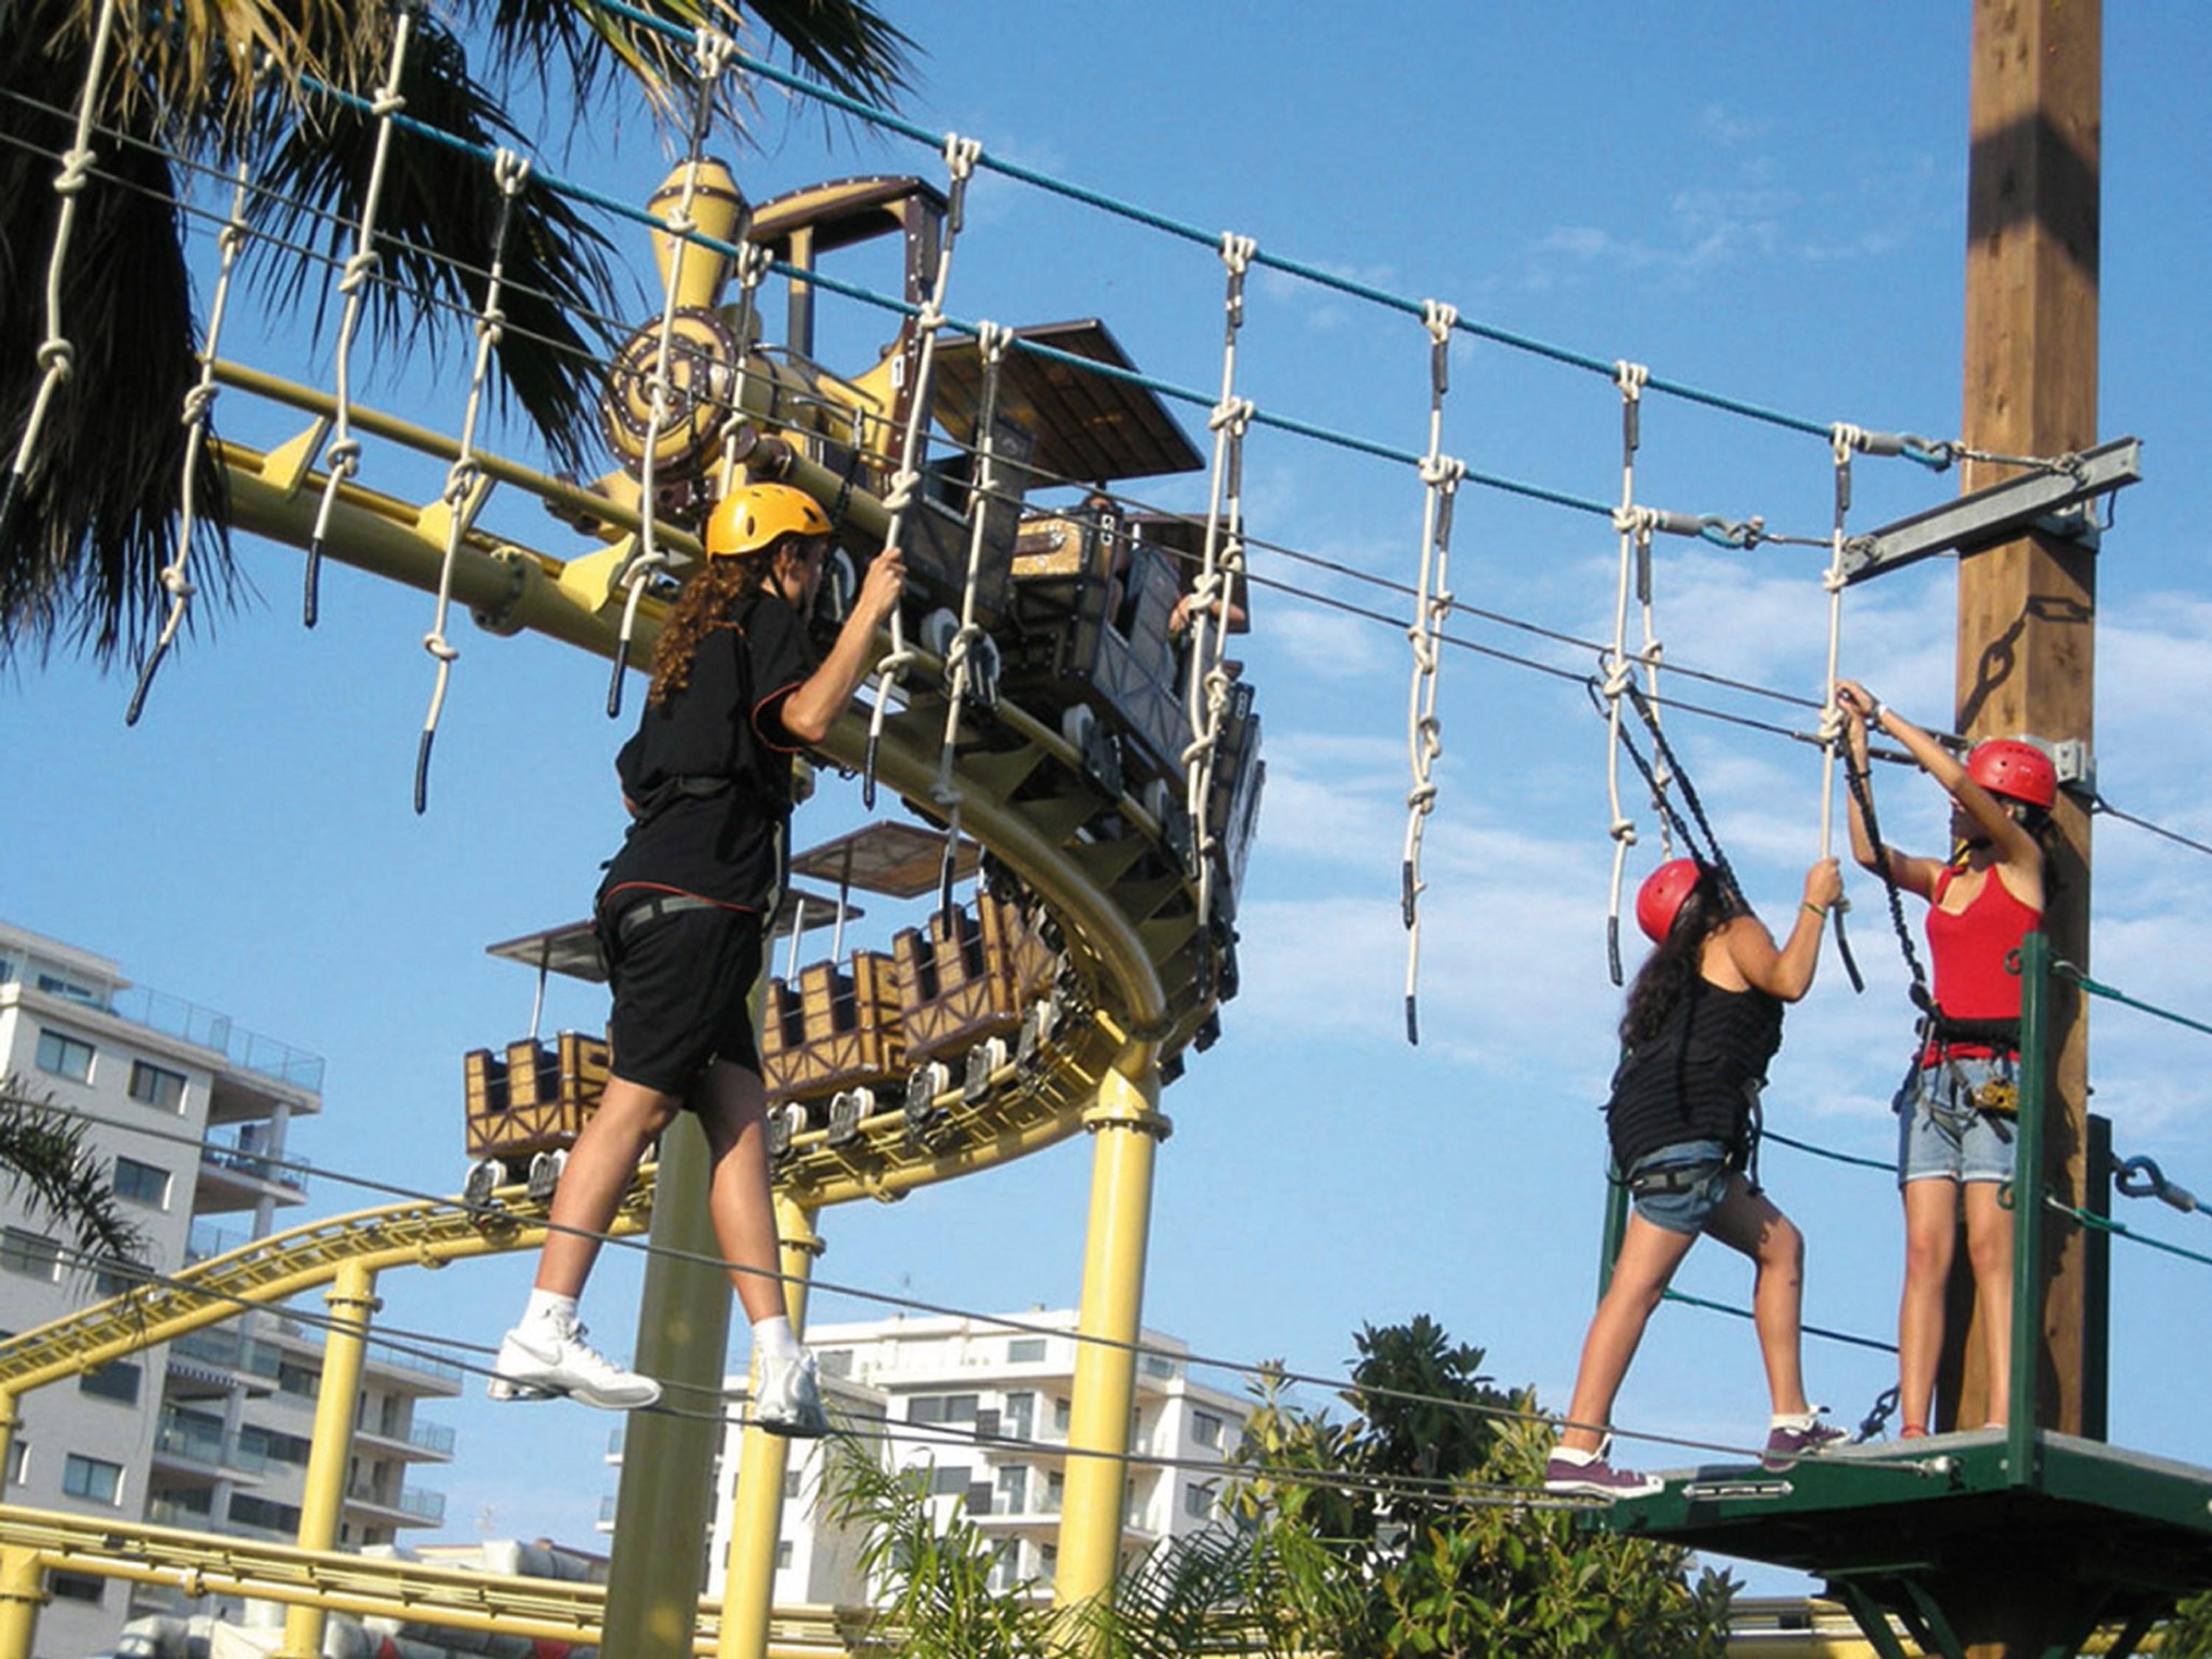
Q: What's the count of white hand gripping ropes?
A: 15